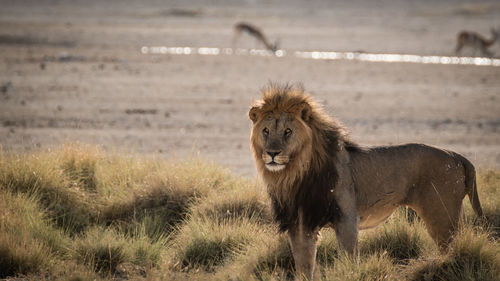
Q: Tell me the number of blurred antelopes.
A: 2